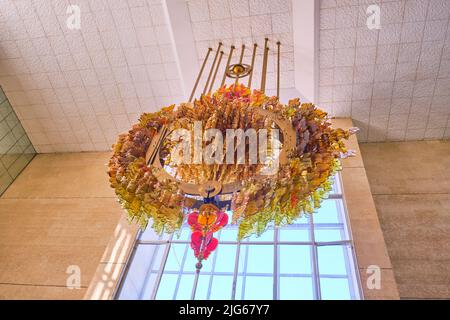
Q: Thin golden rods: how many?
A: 9